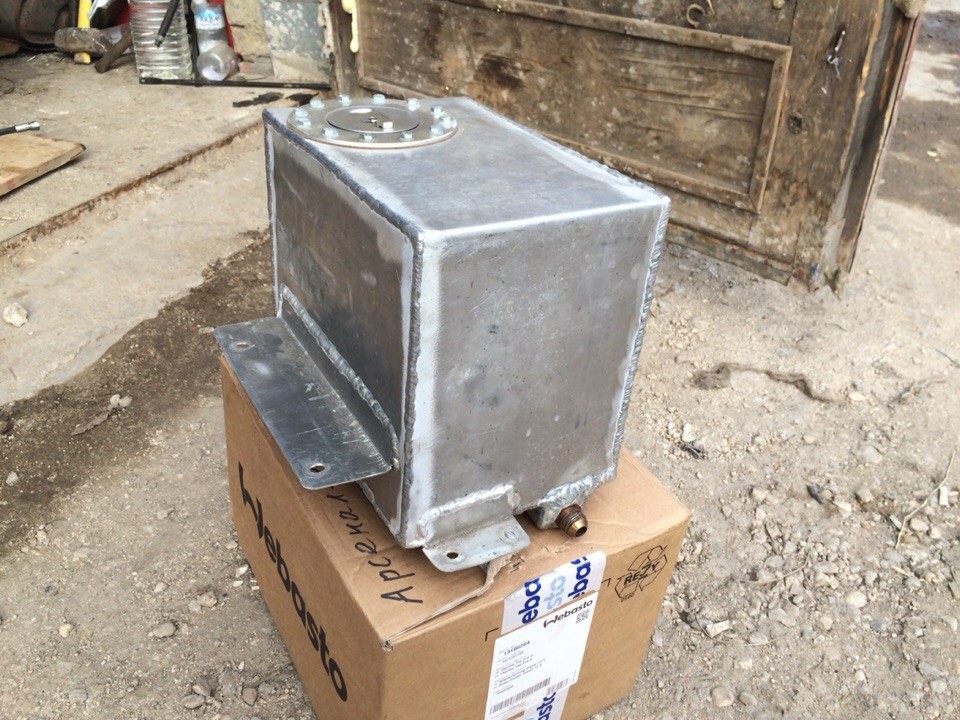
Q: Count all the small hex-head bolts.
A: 12